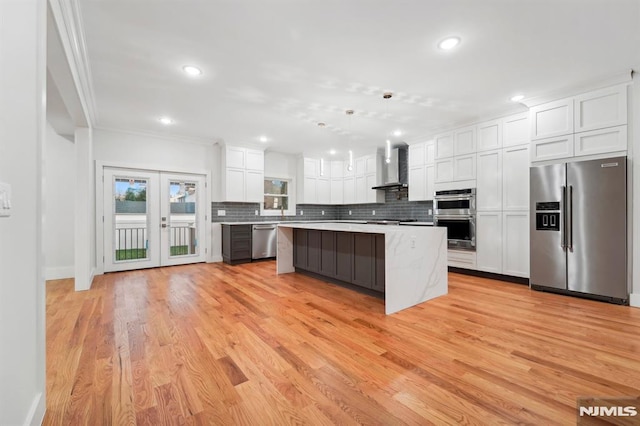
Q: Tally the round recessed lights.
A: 7